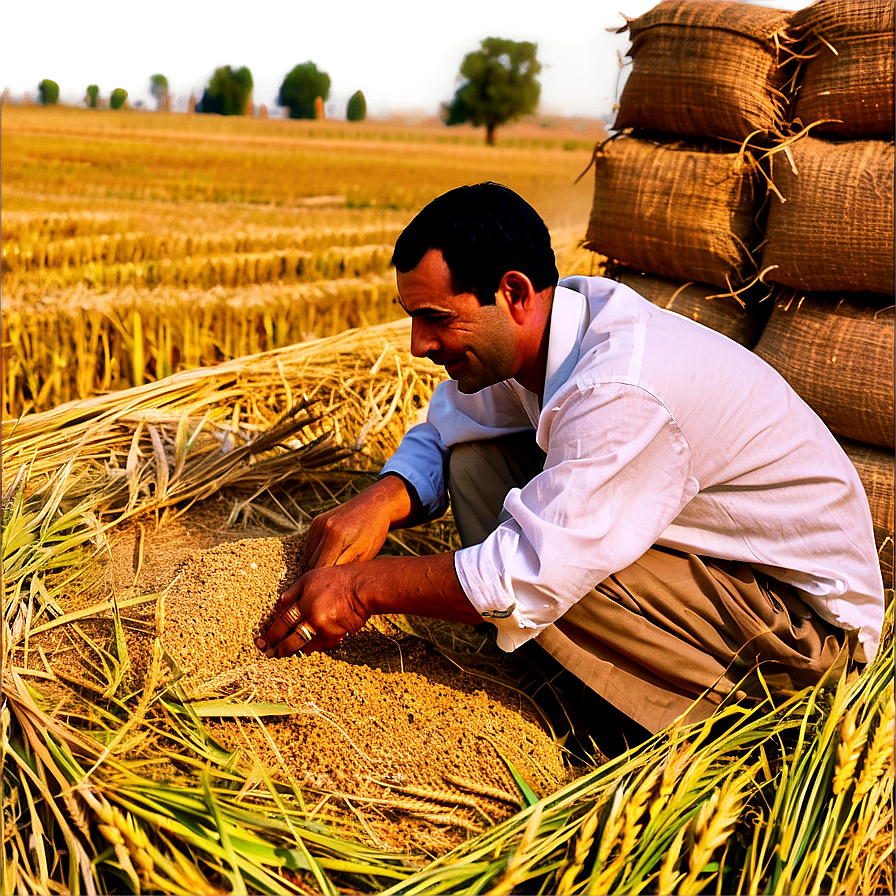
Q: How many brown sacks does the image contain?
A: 7